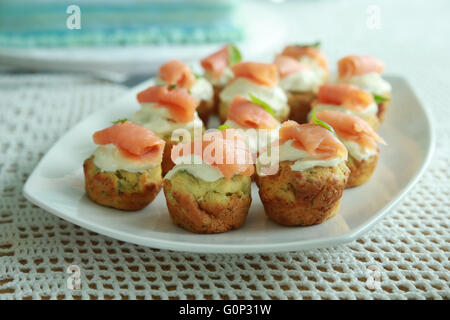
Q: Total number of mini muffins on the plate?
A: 13